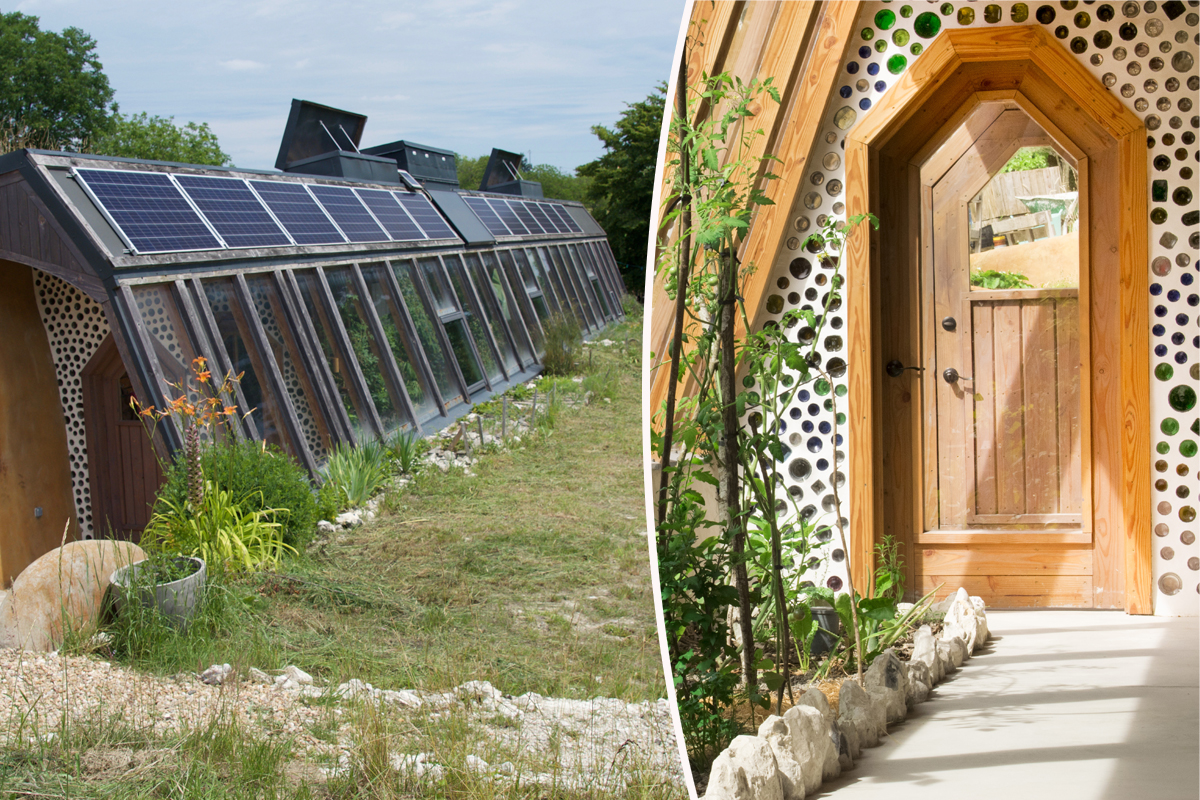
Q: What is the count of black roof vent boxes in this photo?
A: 3